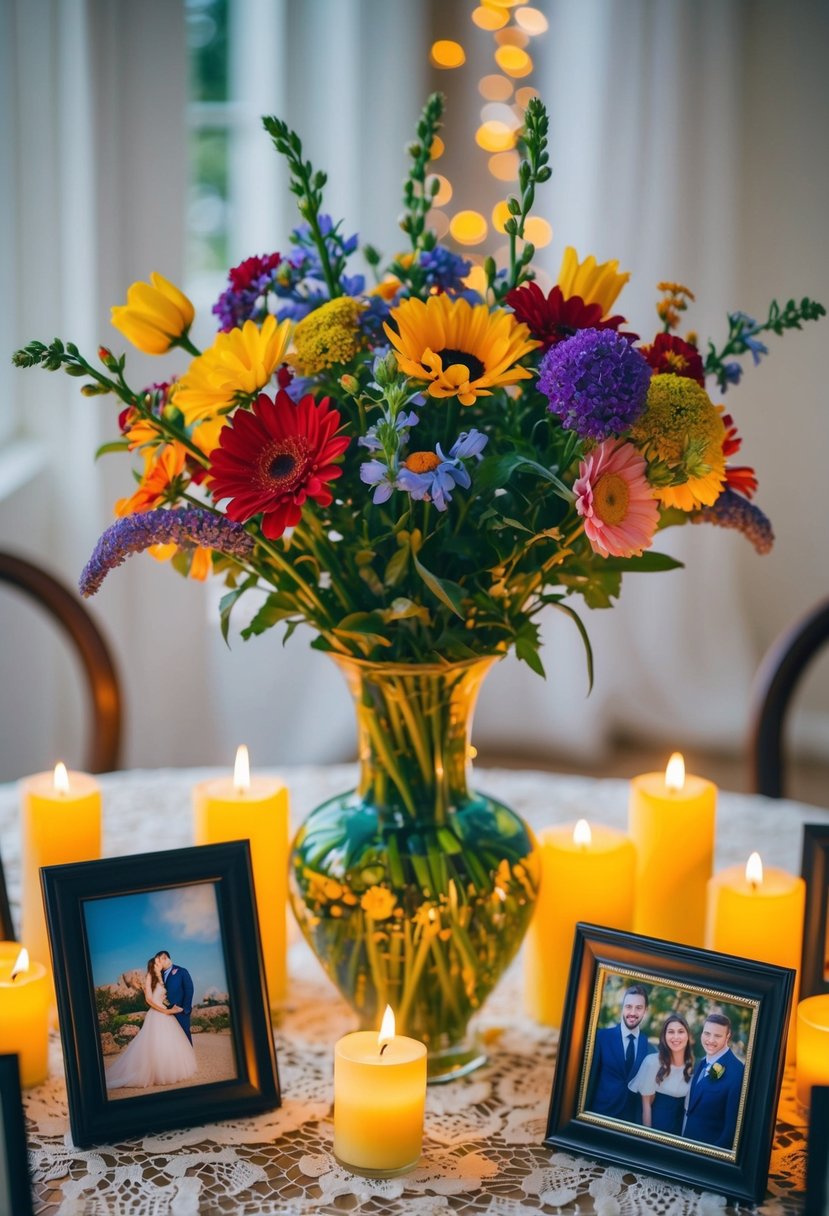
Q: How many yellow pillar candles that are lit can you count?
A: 7